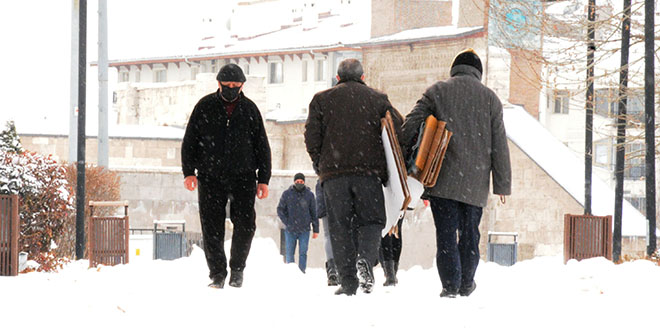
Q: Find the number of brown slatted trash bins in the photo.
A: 3